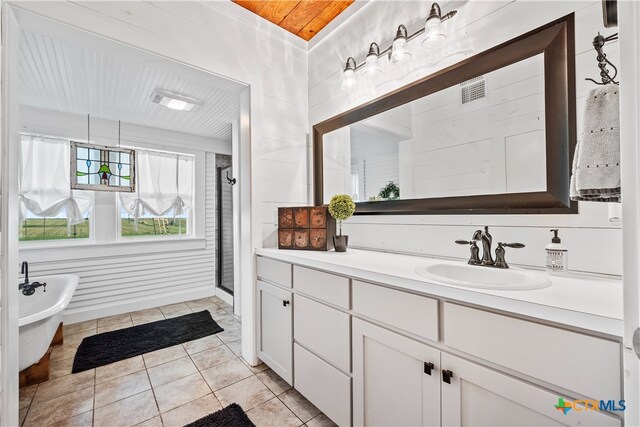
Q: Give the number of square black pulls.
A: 3